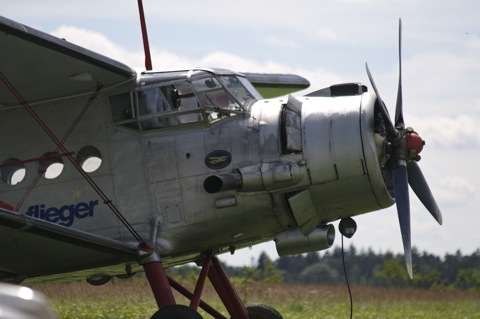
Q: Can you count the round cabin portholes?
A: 3